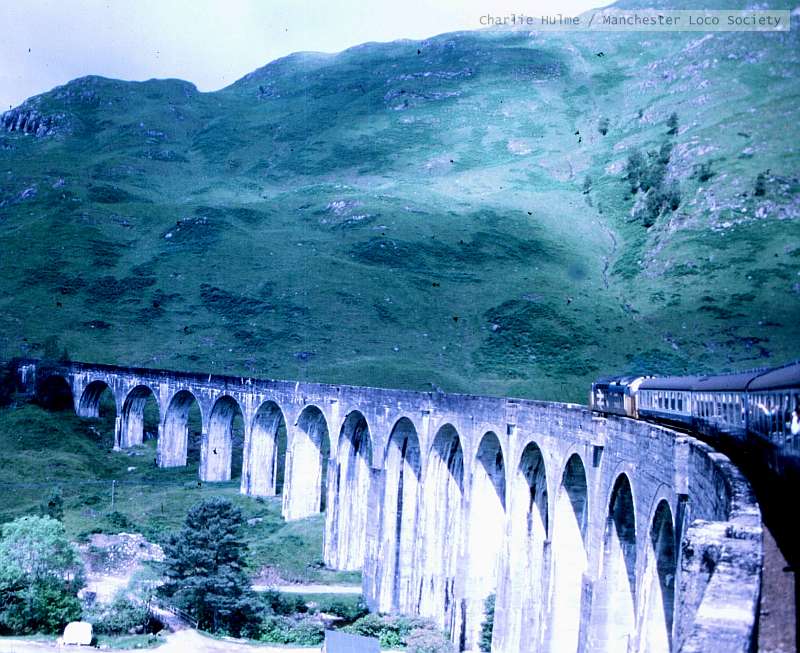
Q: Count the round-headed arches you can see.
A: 15